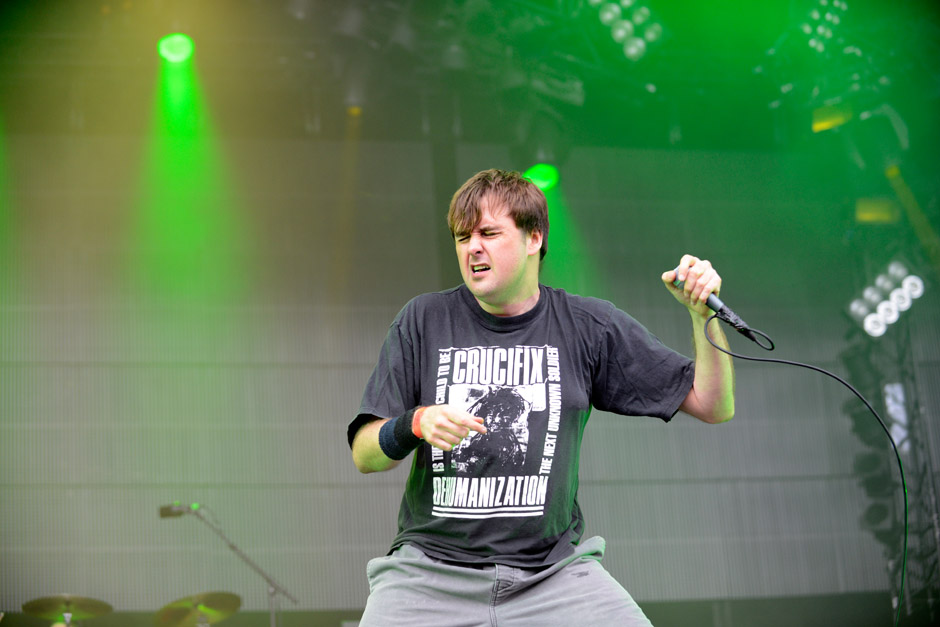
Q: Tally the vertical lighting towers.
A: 1